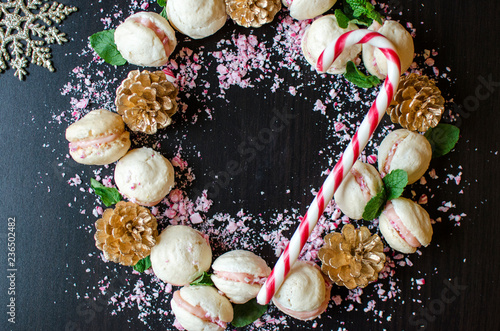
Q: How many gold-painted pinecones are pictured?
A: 5